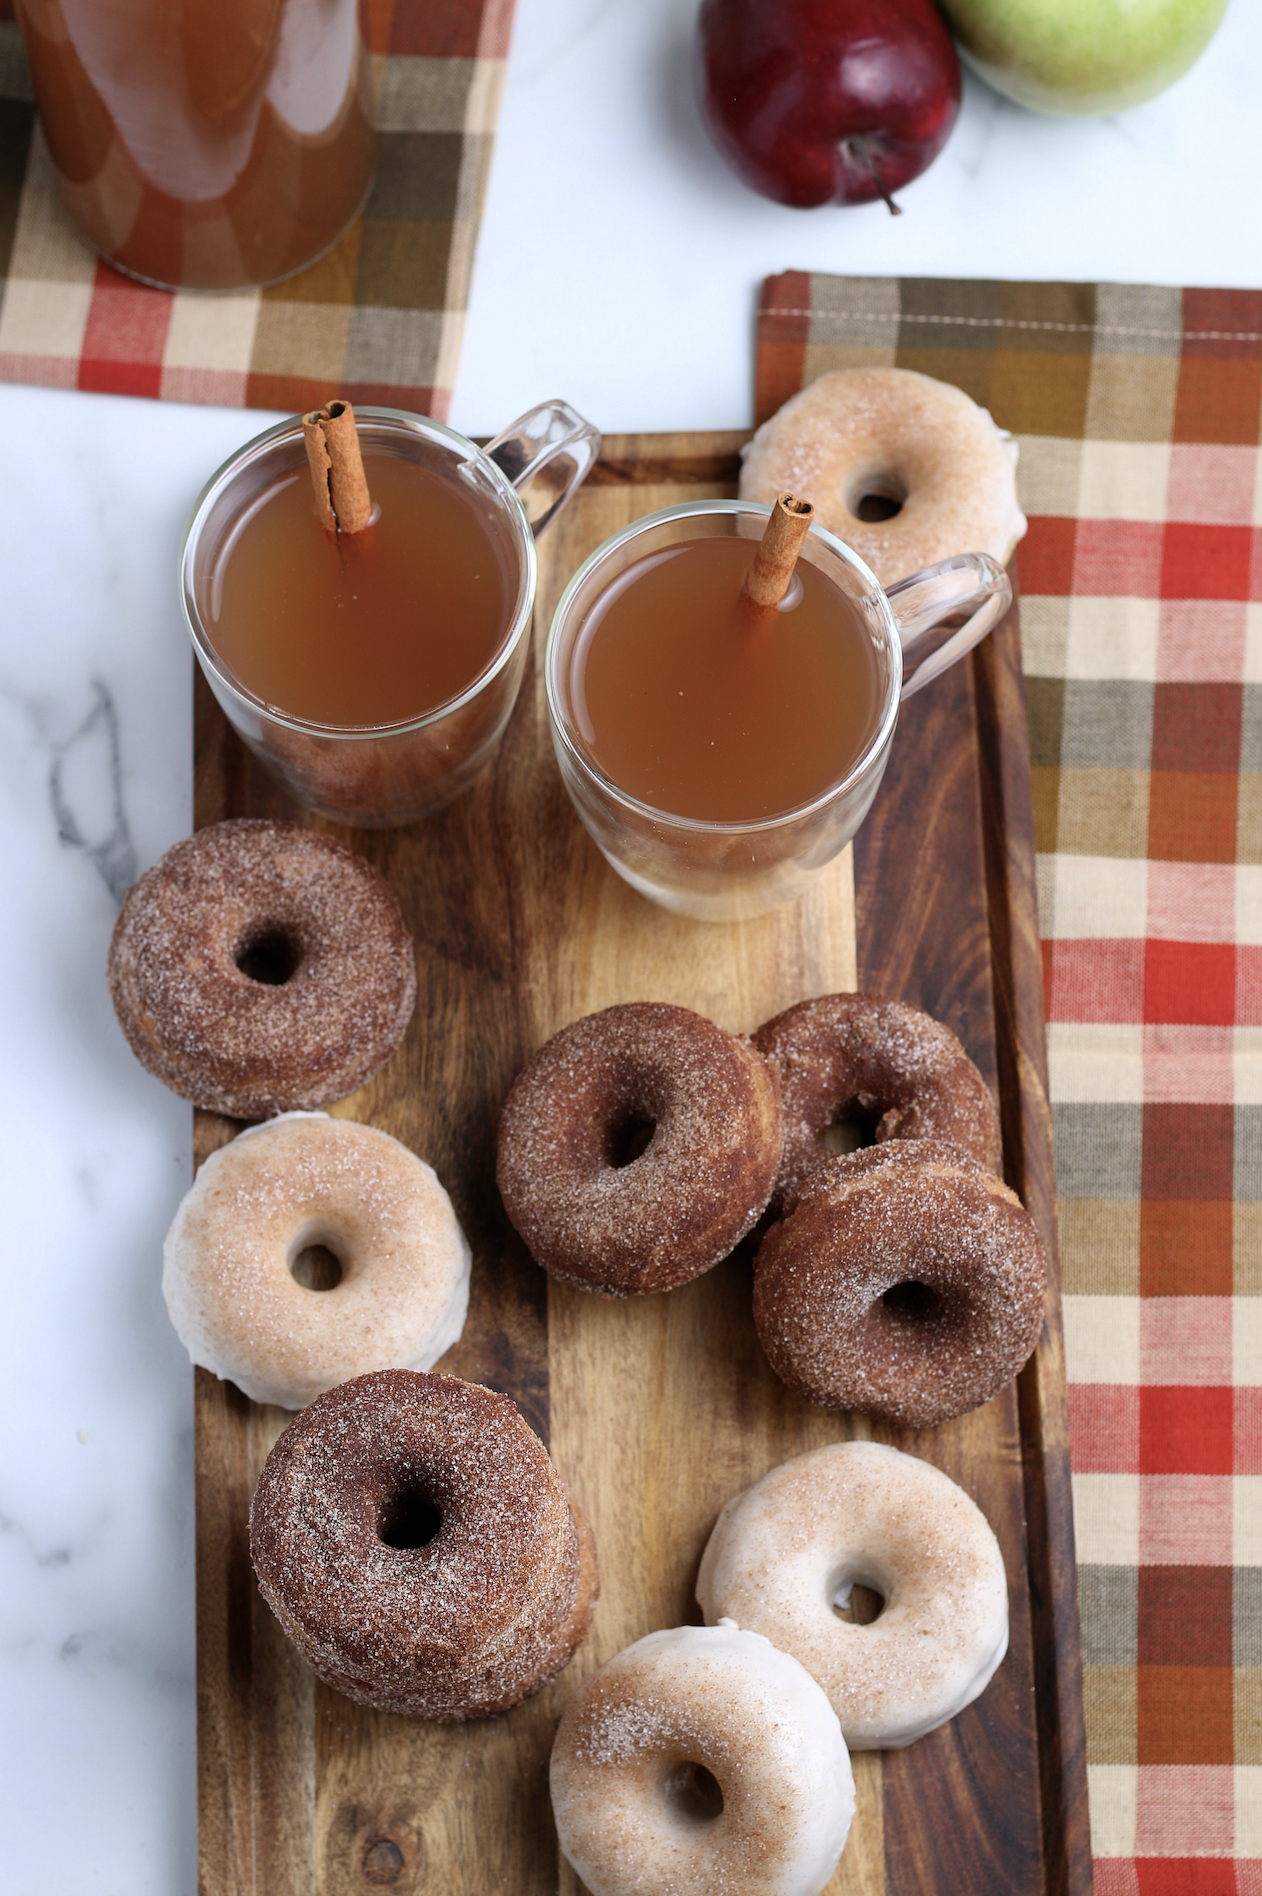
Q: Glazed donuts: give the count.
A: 4